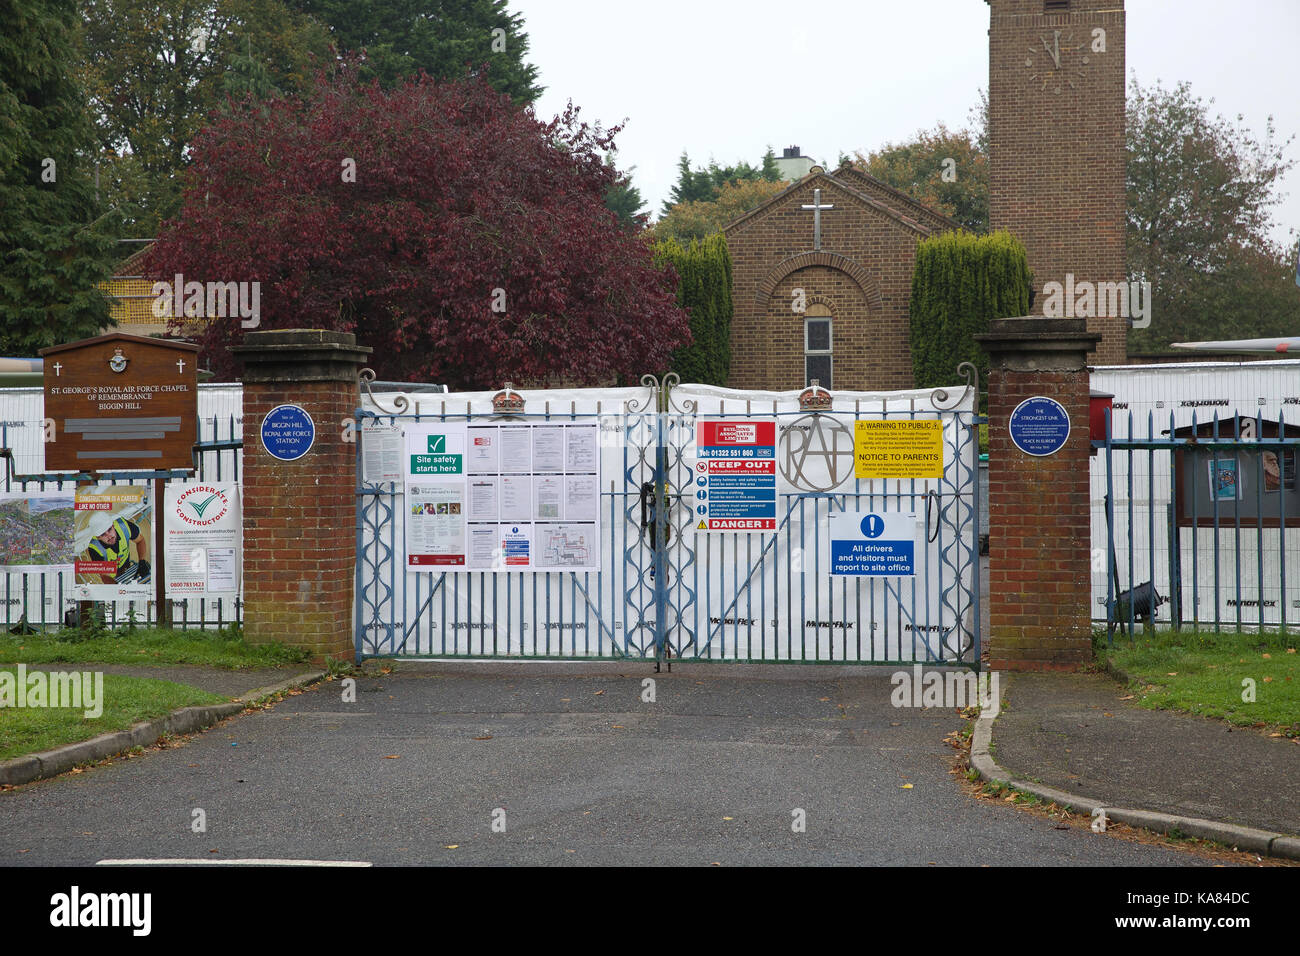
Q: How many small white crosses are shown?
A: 2